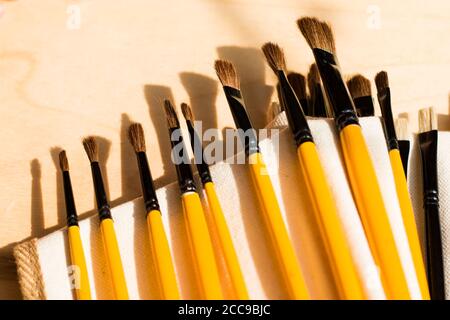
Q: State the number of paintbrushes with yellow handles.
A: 9